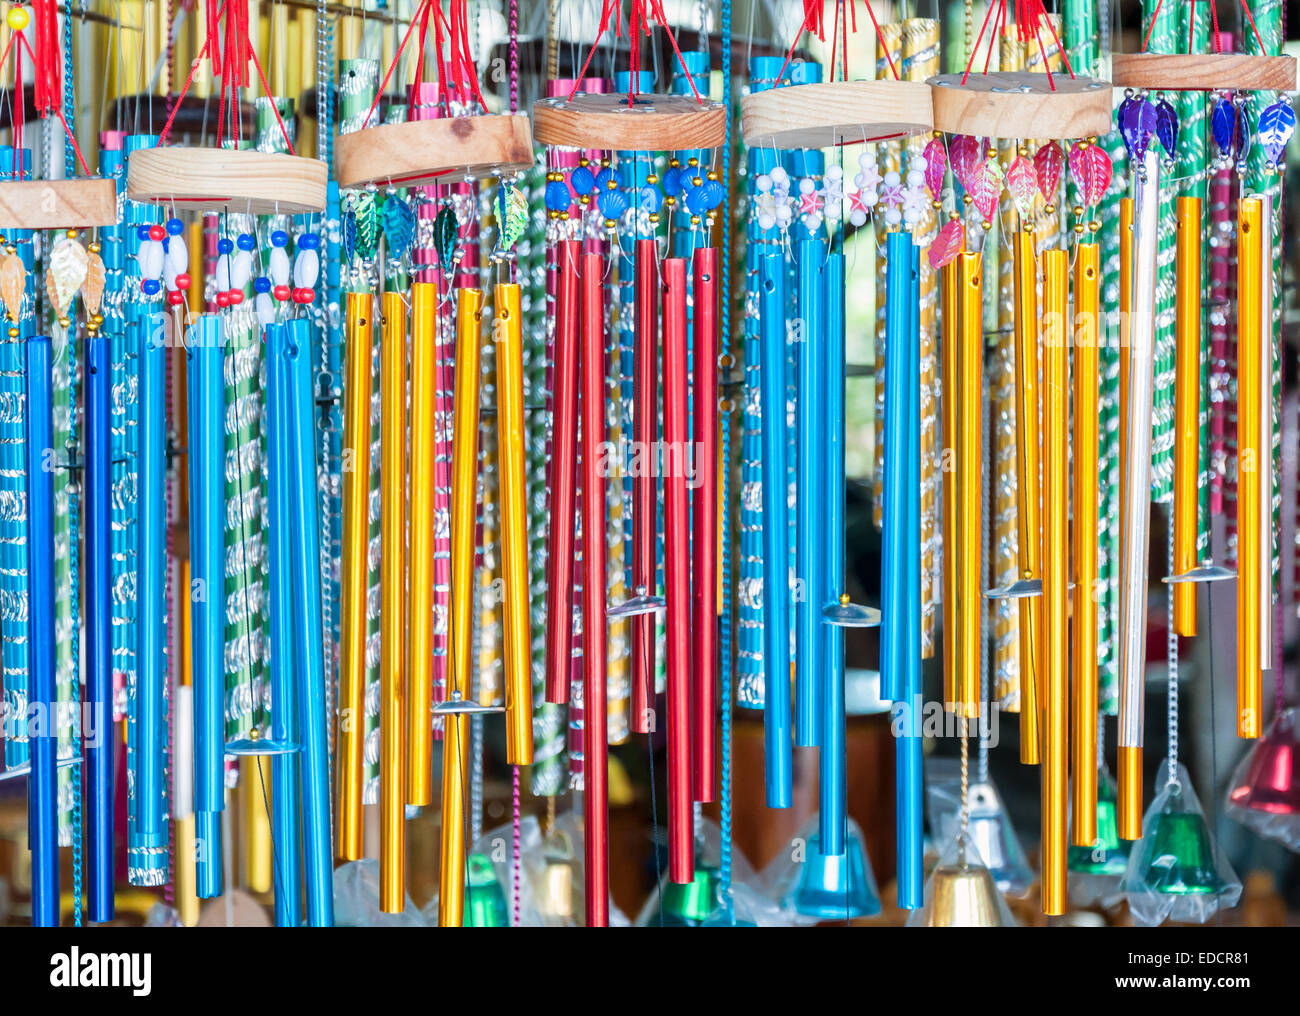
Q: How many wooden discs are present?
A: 7